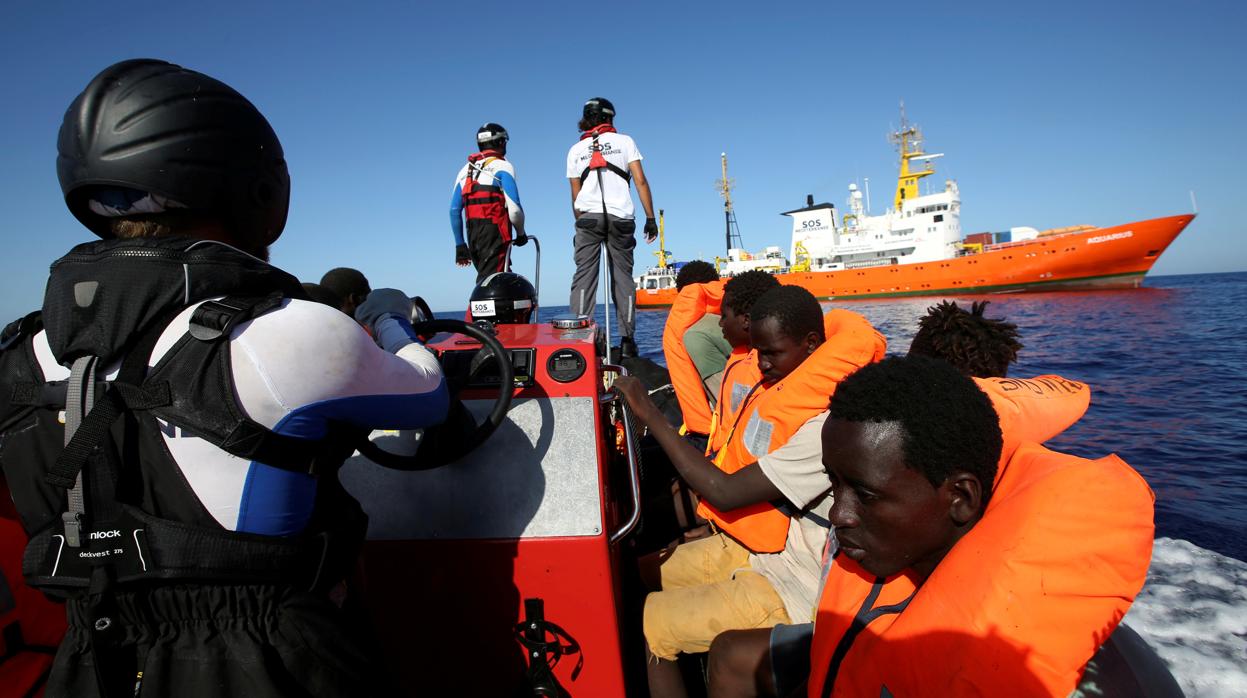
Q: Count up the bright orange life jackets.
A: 5